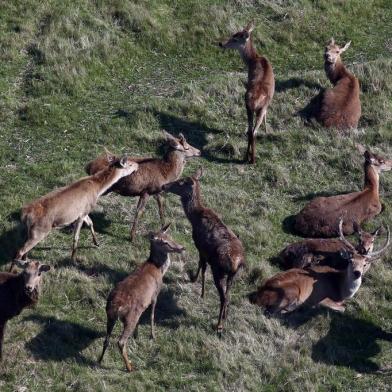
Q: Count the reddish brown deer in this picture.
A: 10